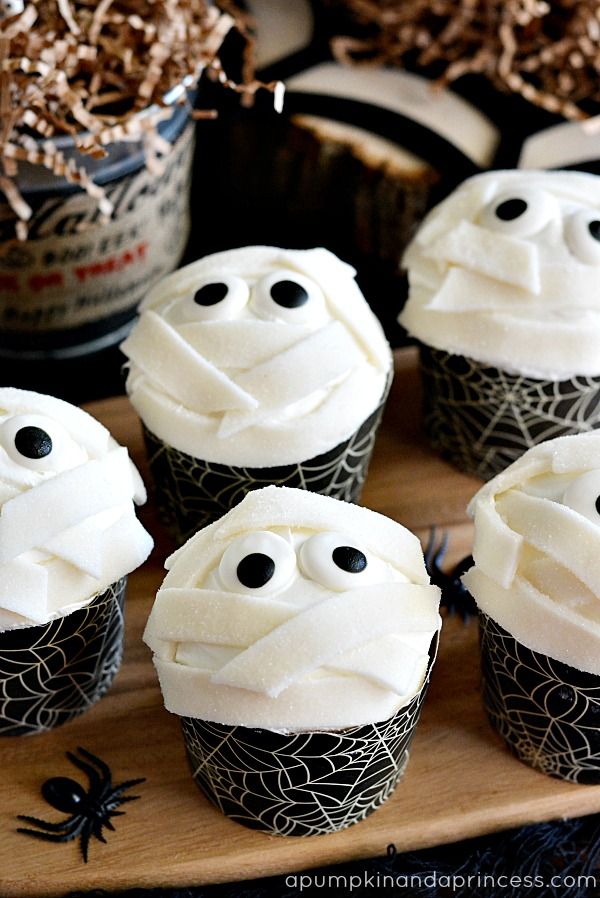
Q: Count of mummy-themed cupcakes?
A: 5